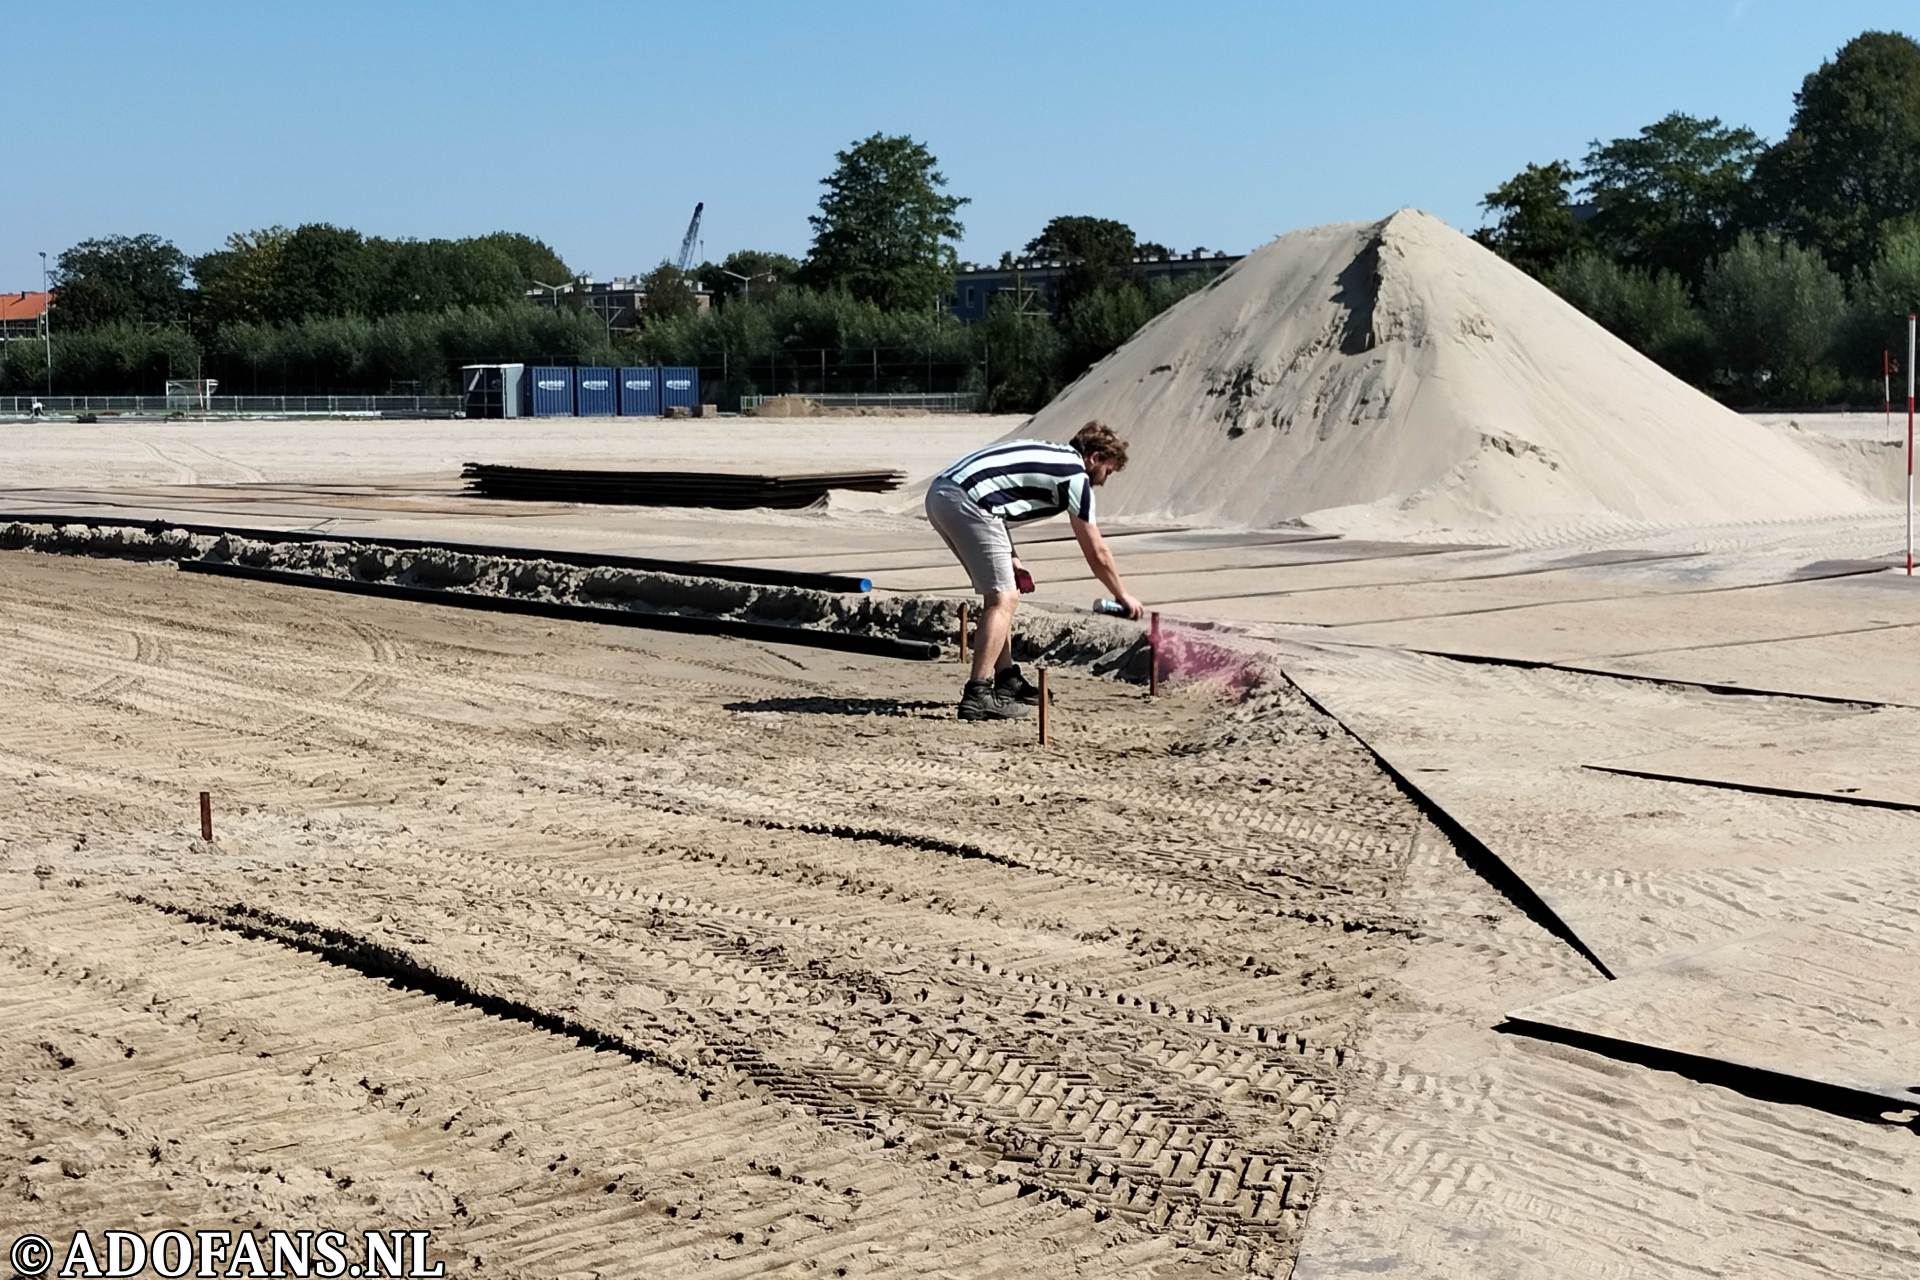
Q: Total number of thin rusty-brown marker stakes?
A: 4